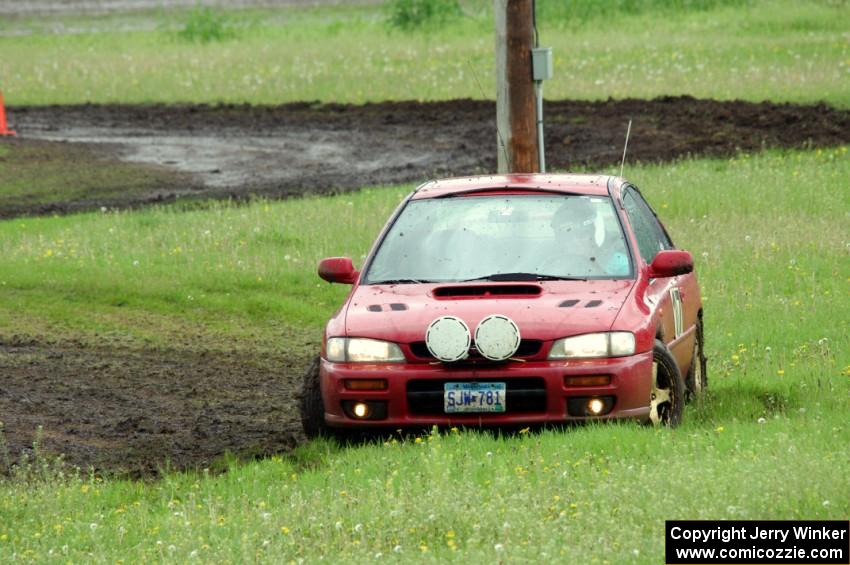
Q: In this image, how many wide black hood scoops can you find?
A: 1